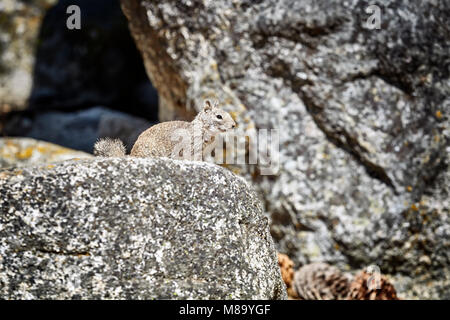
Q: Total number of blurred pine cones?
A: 3